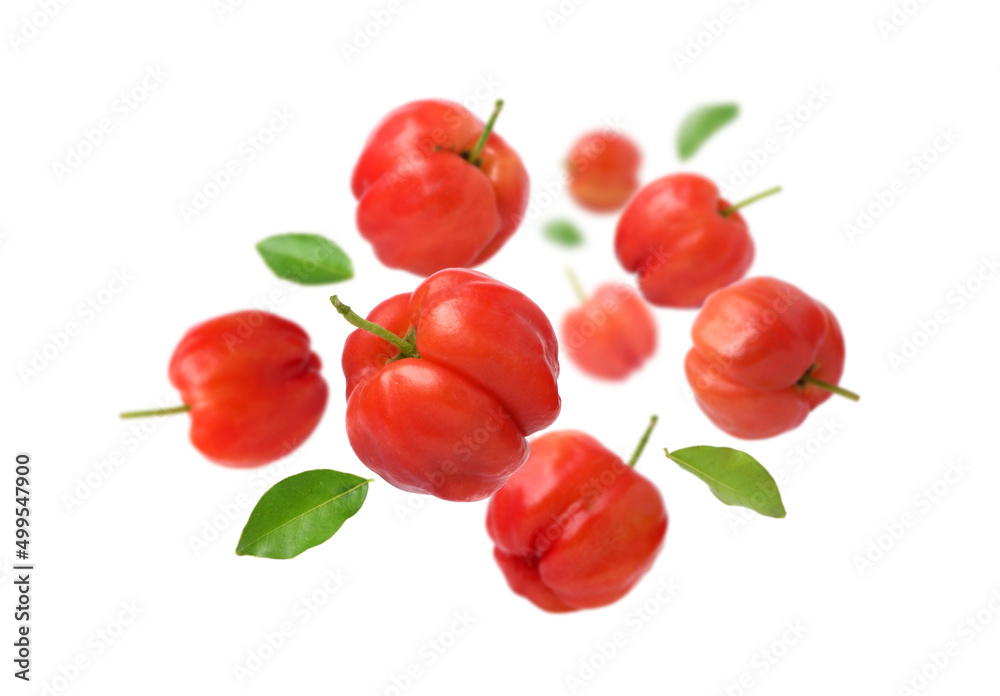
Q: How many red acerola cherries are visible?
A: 8